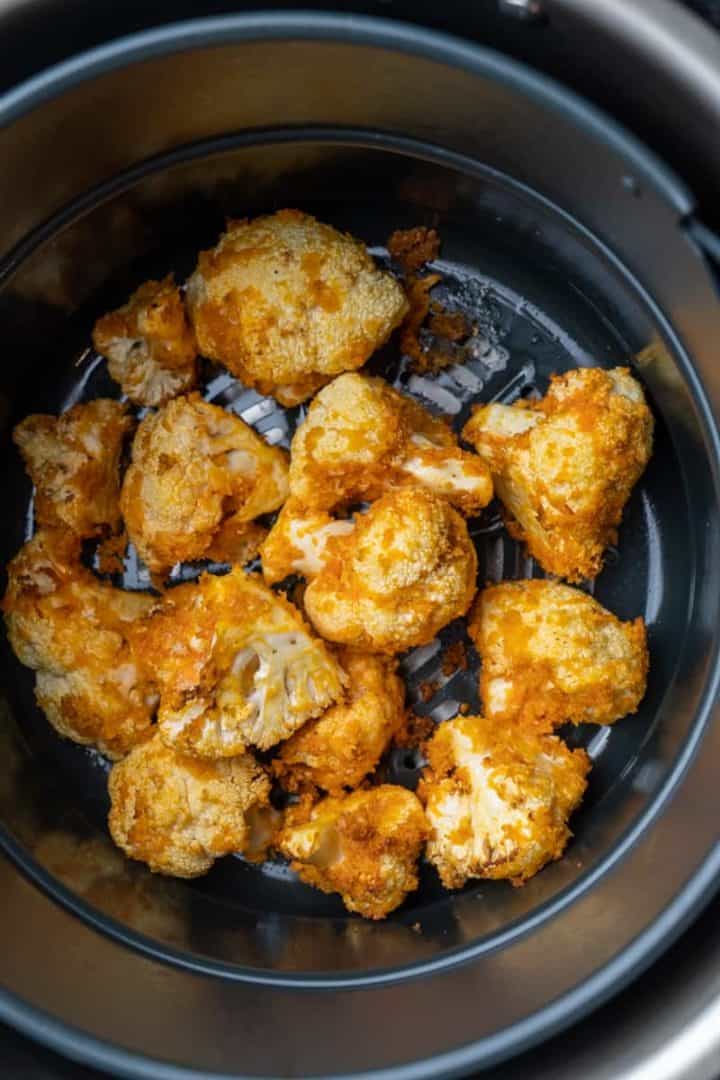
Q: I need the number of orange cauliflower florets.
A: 14